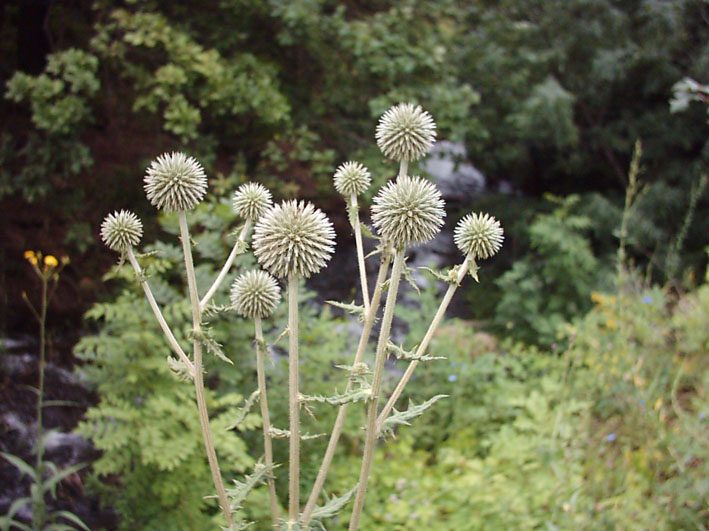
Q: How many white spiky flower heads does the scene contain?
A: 9